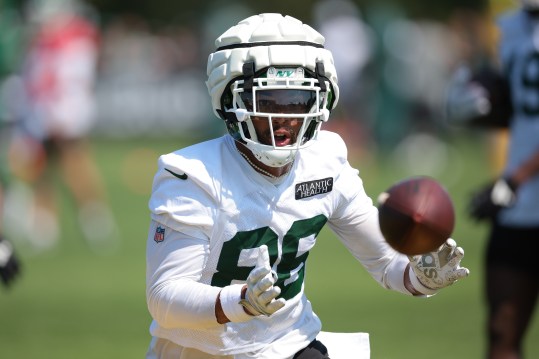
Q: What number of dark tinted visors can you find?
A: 1